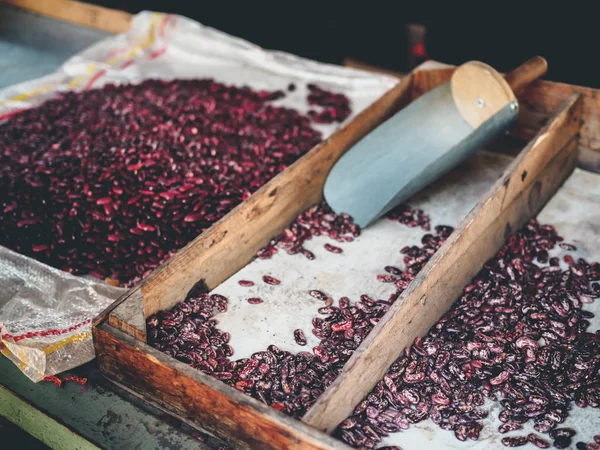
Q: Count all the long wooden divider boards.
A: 2